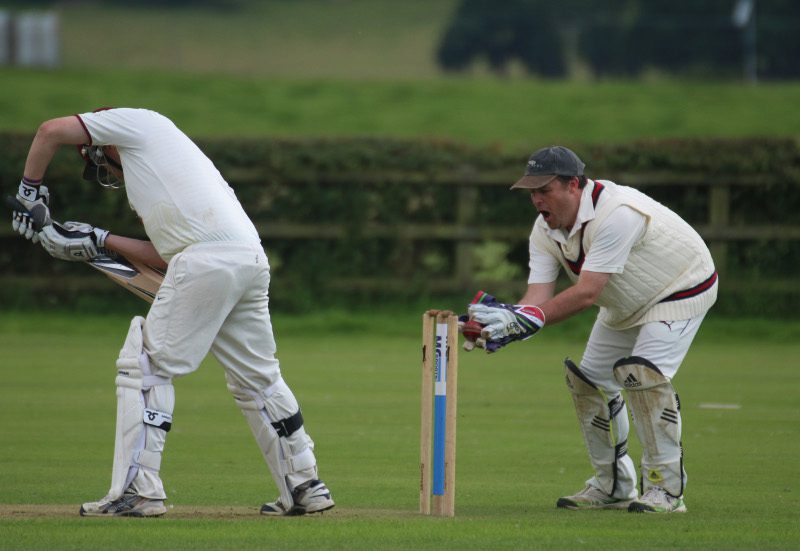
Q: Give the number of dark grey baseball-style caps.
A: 1